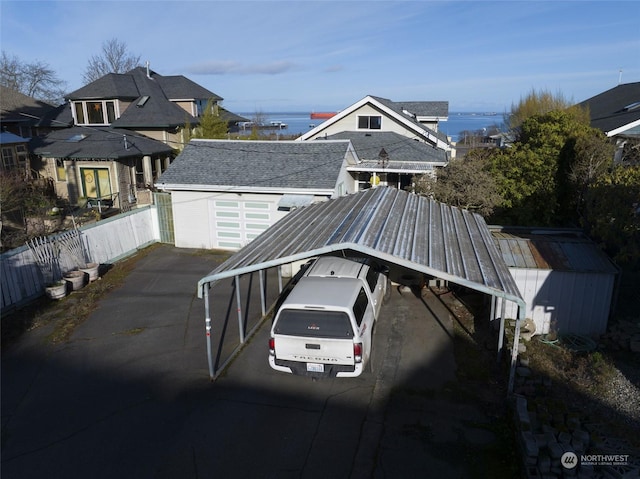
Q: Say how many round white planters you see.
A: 3